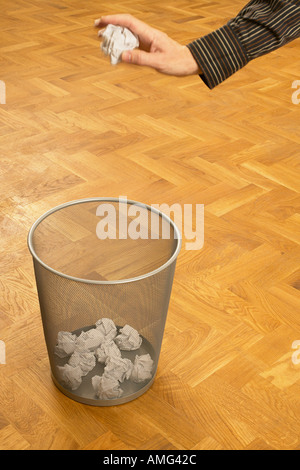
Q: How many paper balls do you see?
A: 11